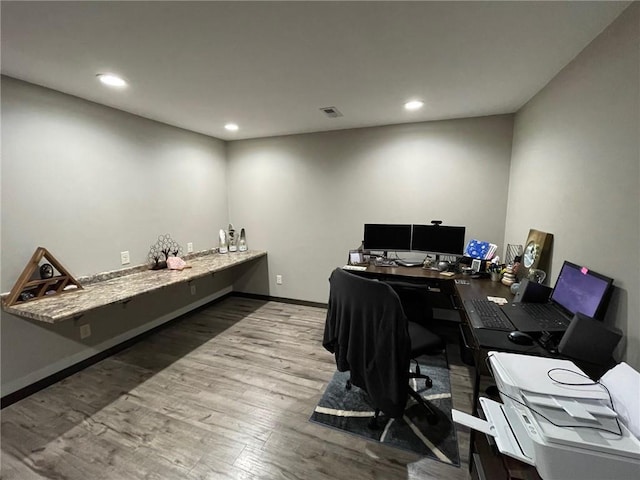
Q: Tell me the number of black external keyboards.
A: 1